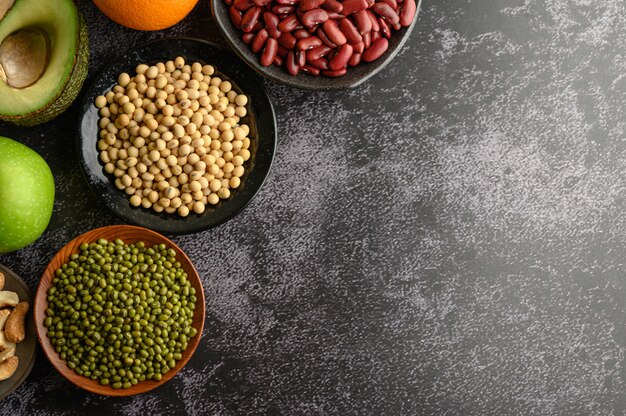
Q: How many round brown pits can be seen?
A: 1